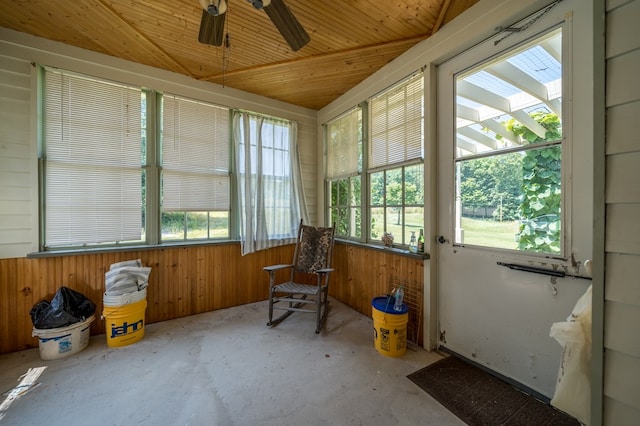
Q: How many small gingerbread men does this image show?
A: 0